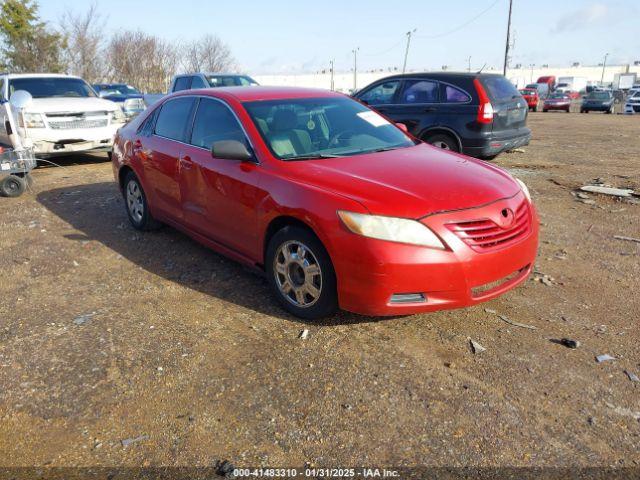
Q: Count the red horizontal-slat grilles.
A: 1